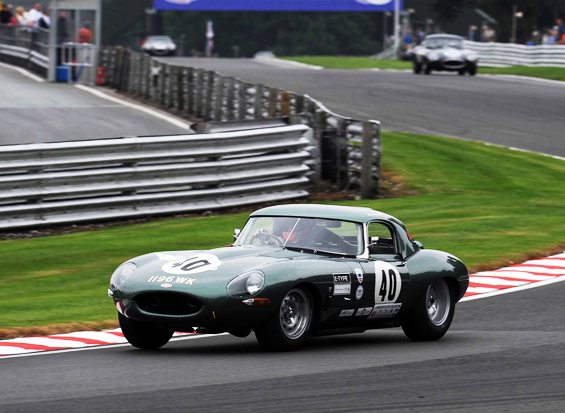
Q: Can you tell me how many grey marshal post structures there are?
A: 1